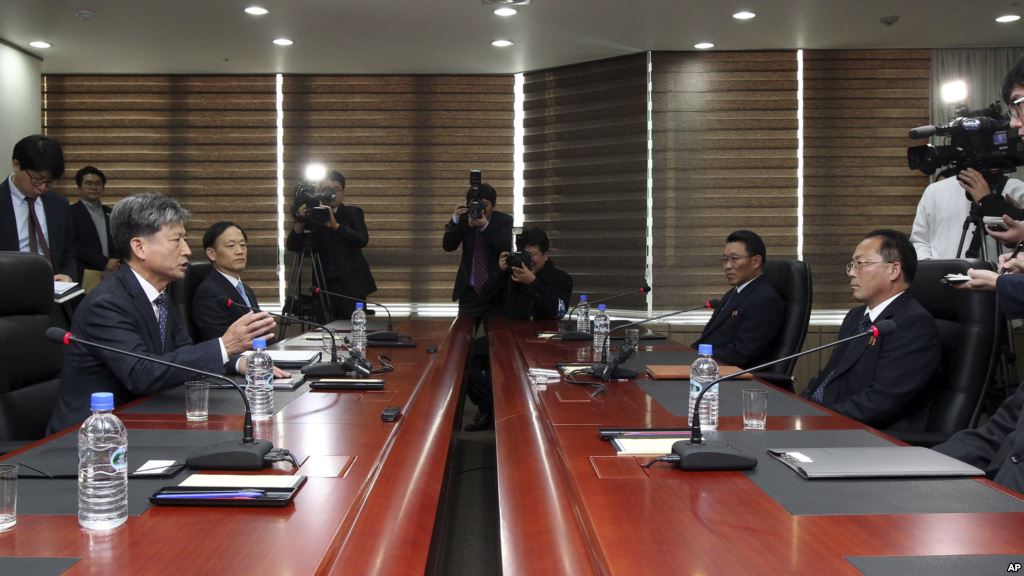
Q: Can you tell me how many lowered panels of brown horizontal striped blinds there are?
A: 5